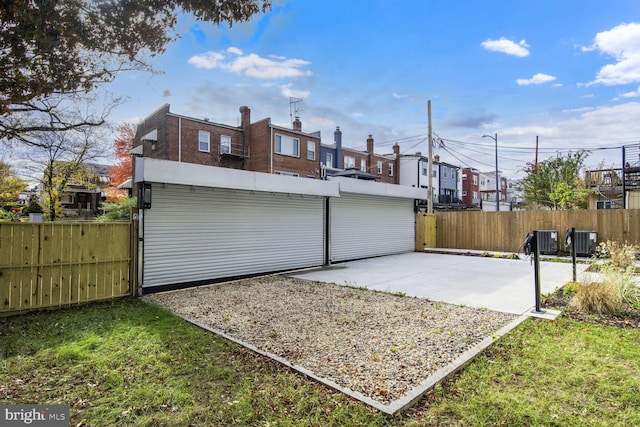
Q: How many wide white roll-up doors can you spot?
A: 2